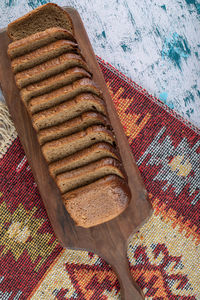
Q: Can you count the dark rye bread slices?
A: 12